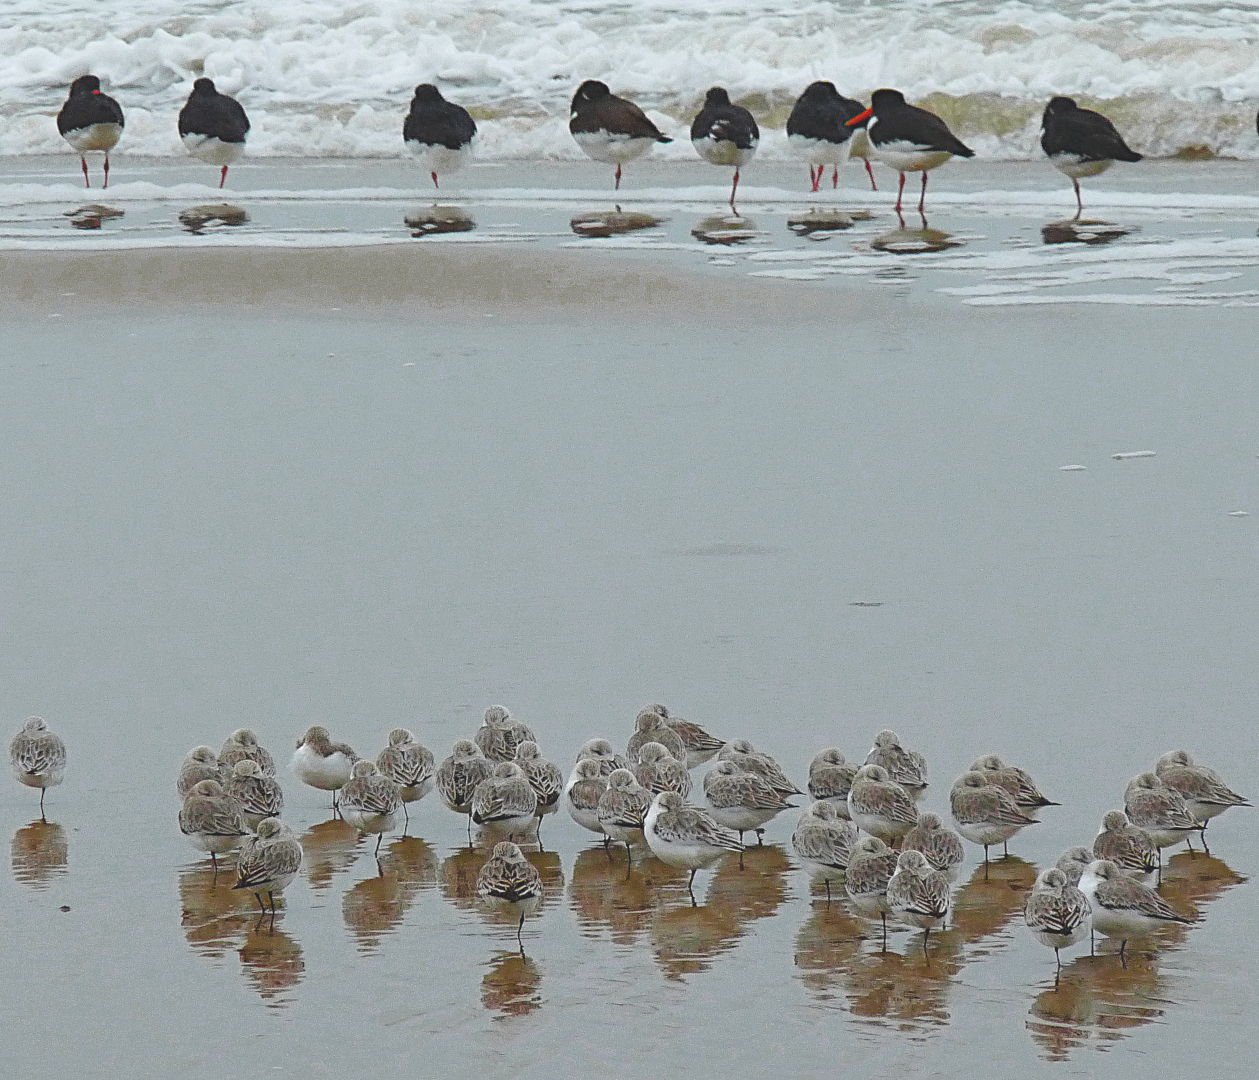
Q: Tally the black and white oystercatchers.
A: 9